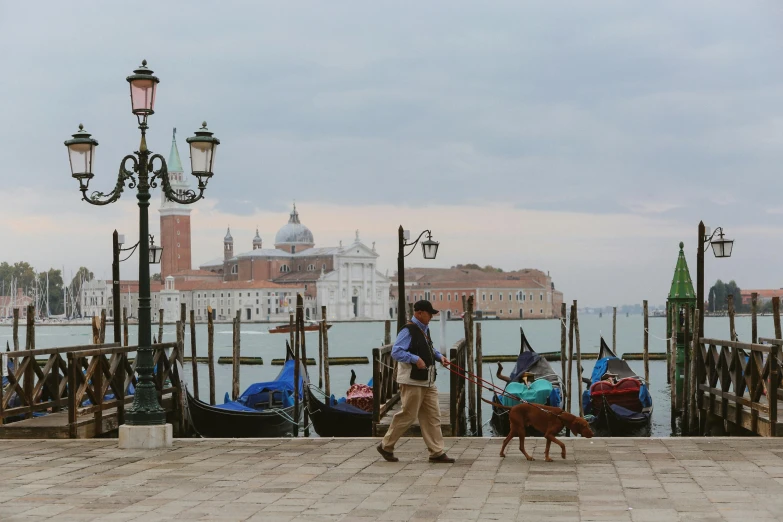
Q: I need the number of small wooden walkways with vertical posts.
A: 3